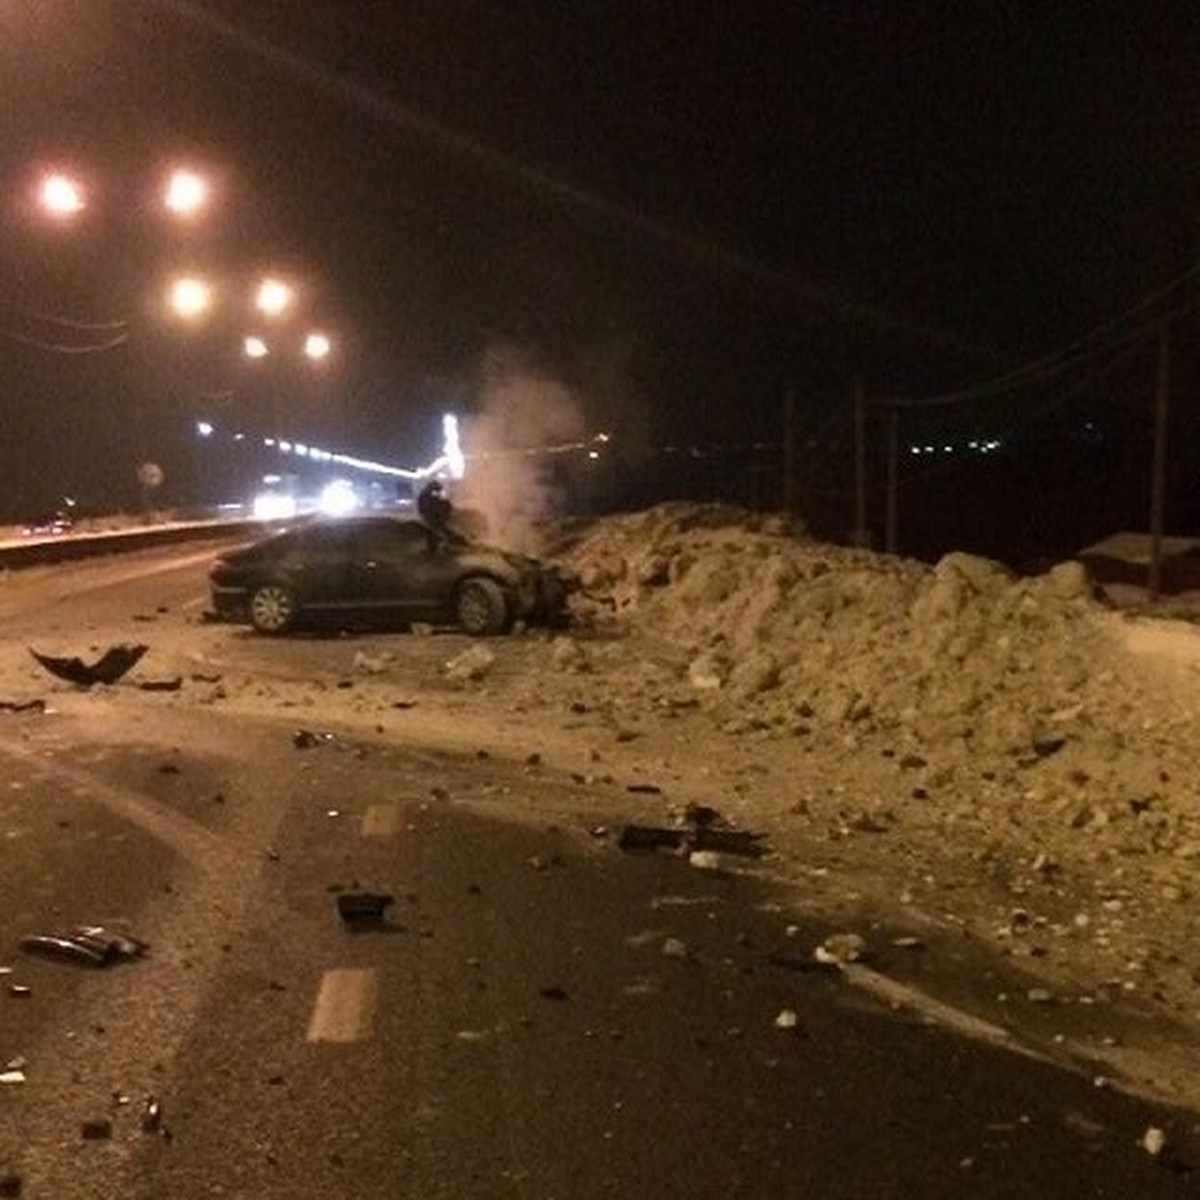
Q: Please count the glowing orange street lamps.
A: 6